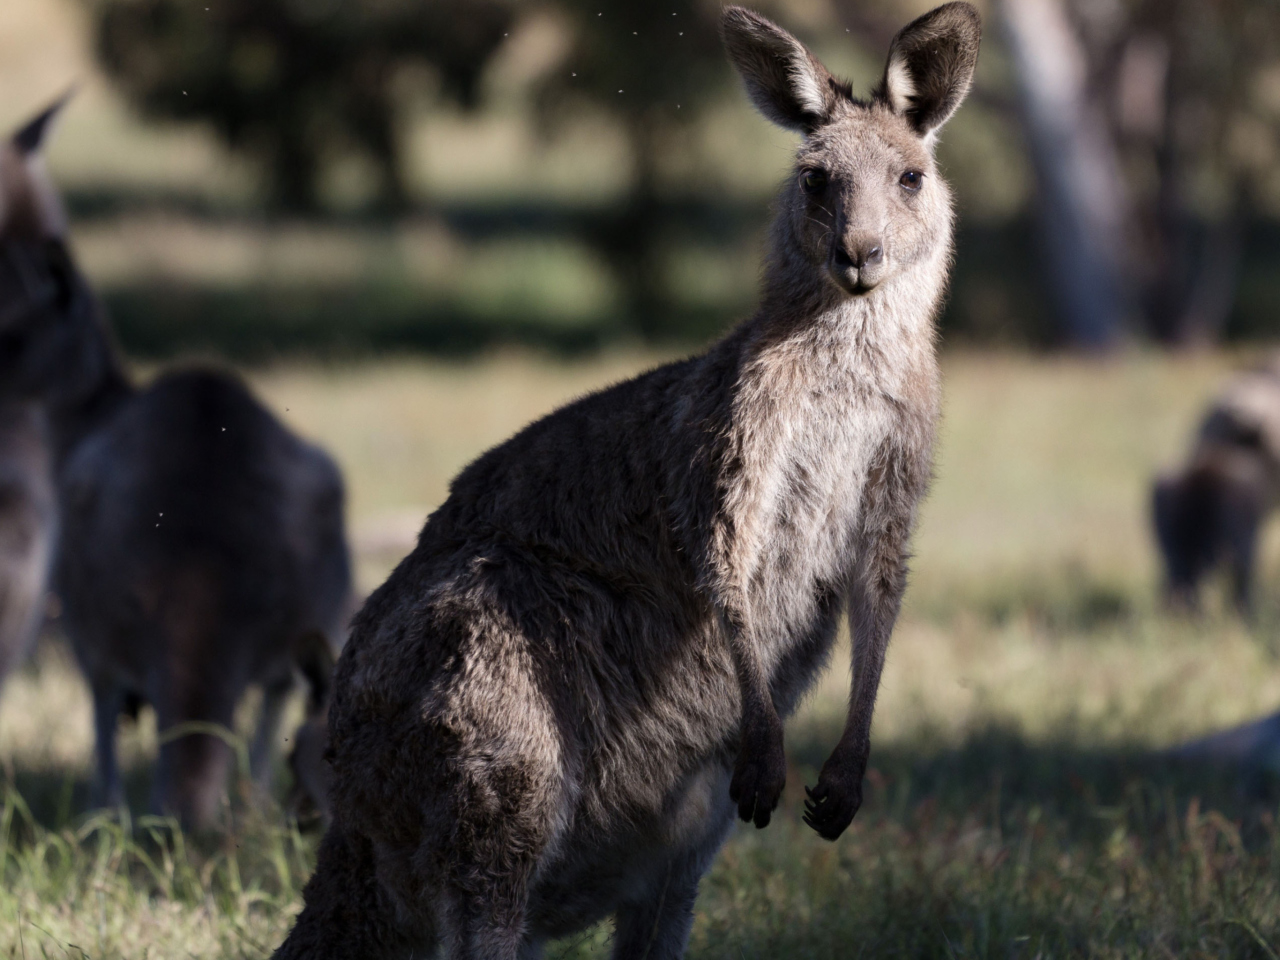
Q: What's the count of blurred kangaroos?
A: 3